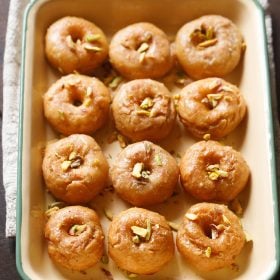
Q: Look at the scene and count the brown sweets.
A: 12